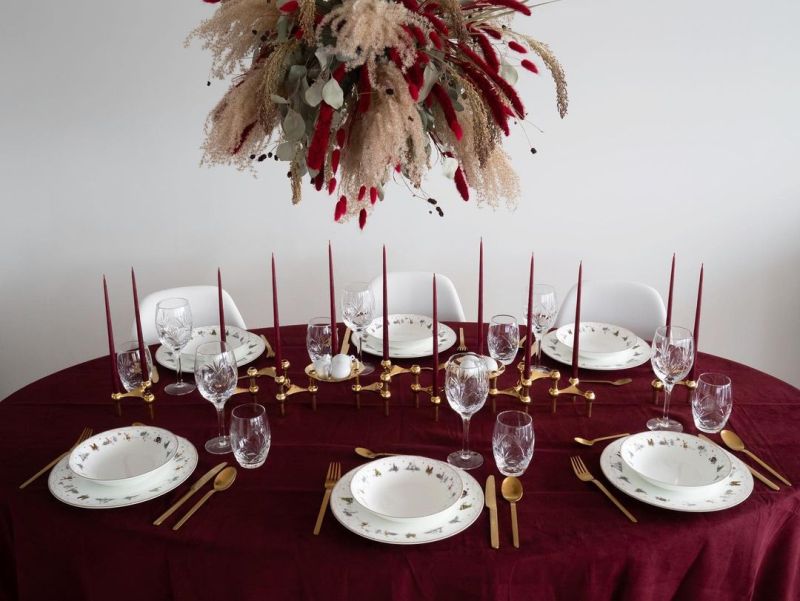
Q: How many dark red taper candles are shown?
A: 12